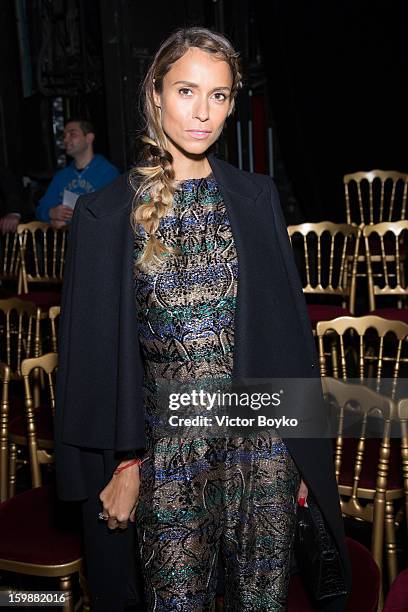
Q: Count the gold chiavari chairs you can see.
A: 12